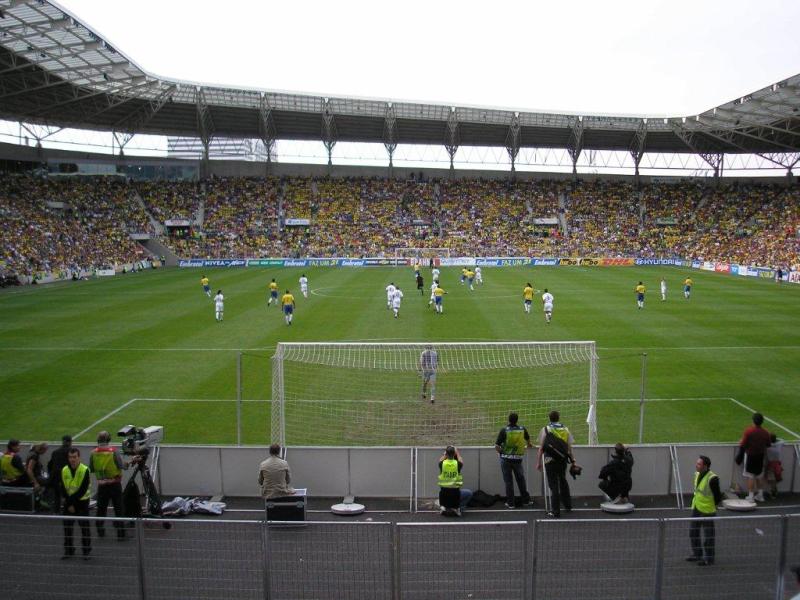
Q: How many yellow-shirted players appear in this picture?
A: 10